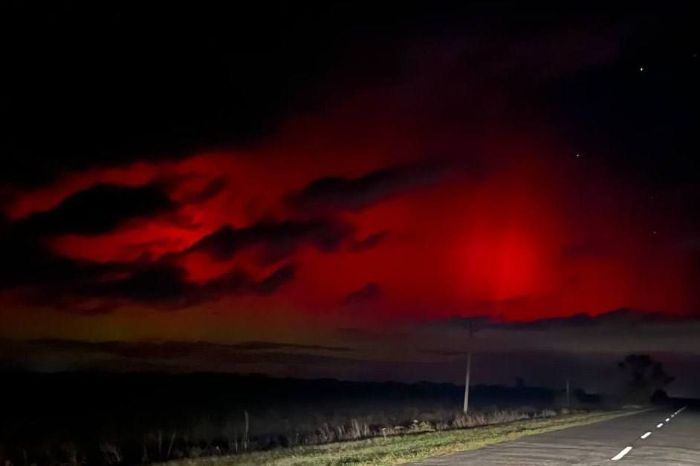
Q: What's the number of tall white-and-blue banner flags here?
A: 0